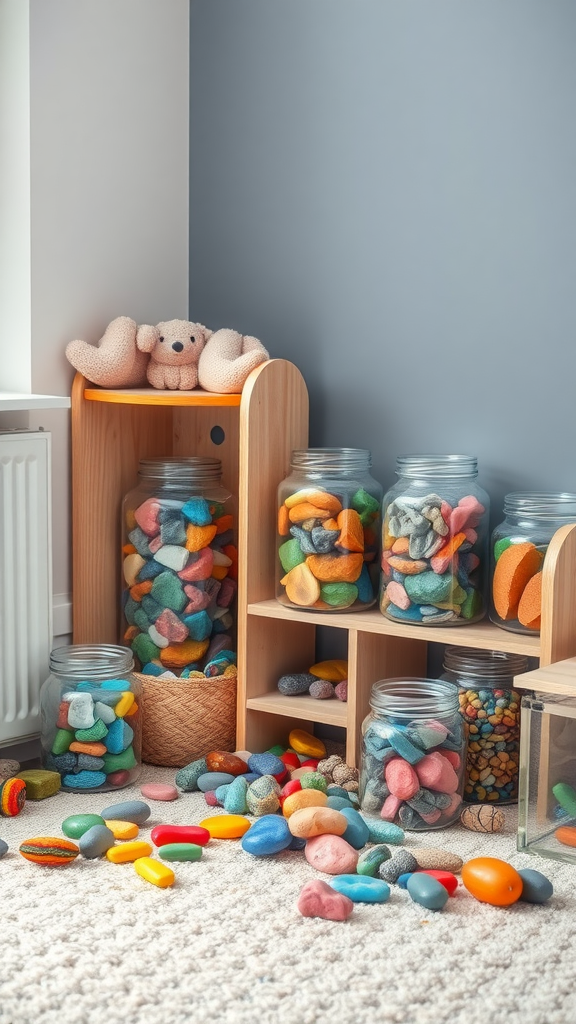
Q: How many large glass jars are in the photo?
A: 7